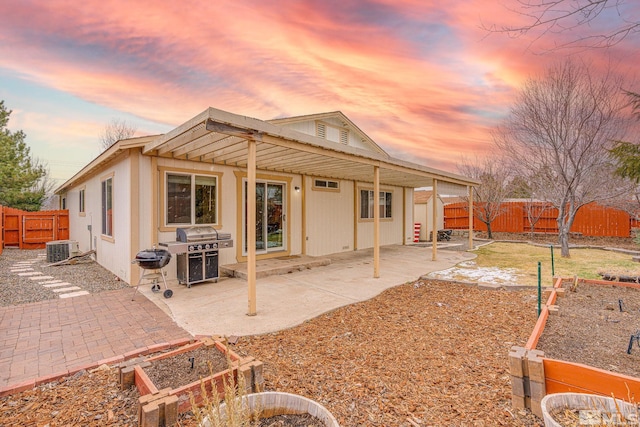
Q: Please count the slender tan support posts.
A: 4